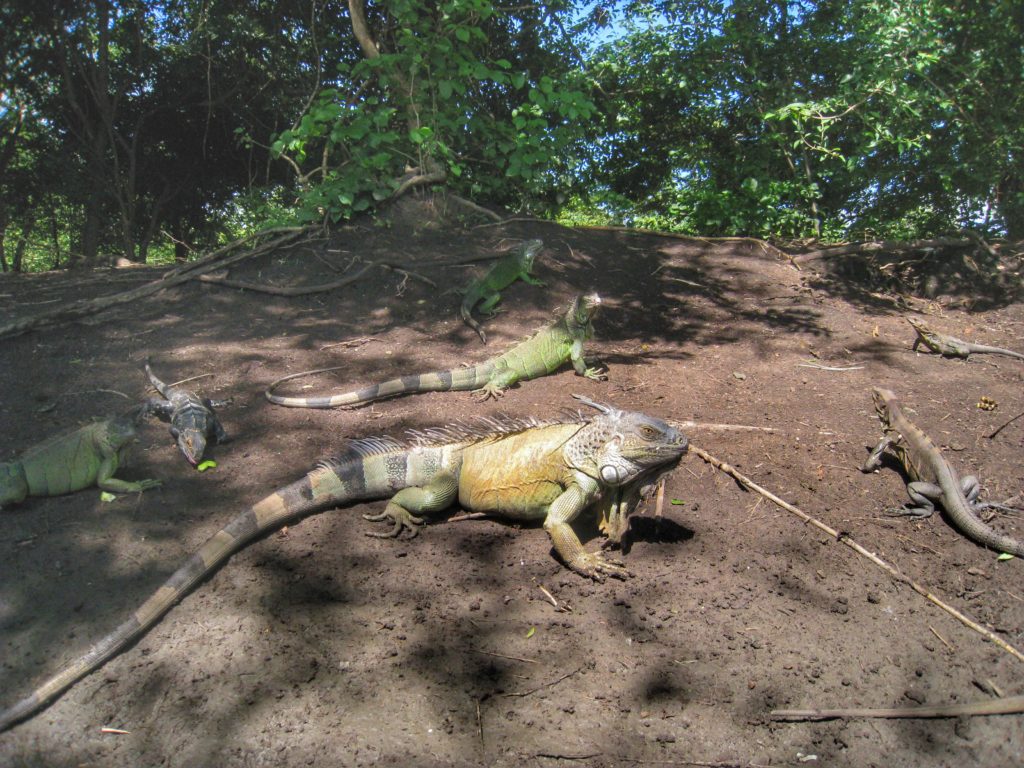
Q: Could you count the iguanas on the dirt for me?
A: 7